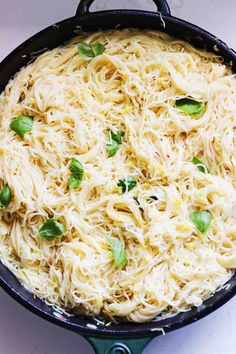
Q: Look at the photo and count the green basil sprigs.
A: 11